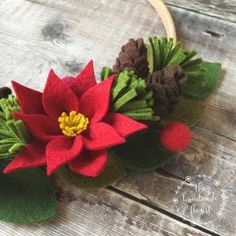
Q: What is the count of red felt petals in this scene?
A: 10